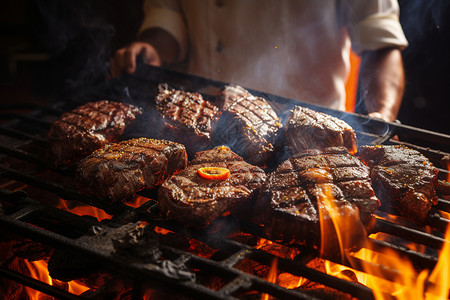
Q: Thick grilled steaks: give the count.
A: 8